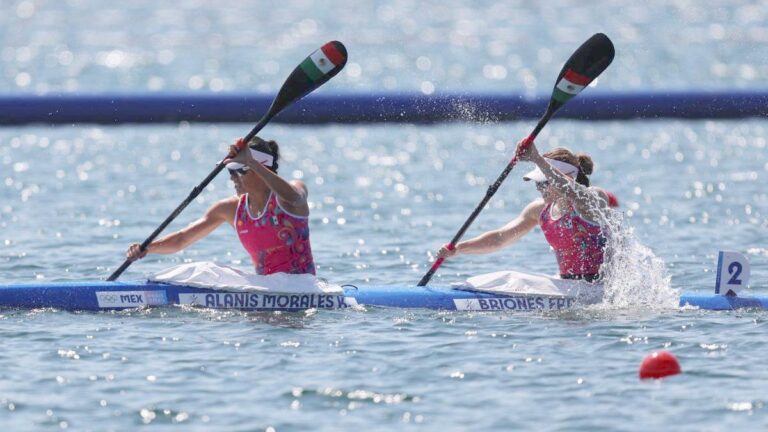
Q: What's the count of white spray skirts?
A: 2